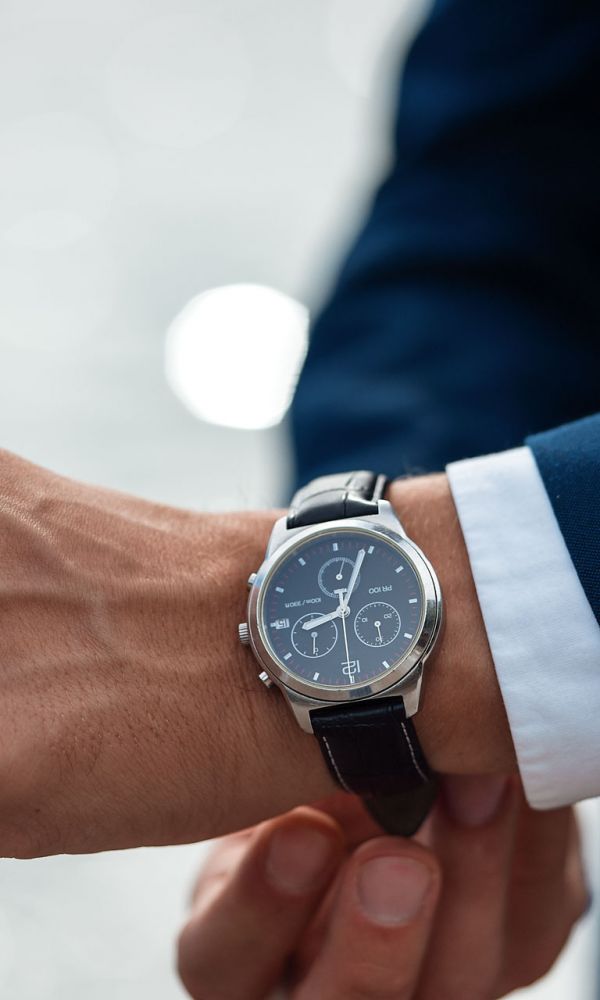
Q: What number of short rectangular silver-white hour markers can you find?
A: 10